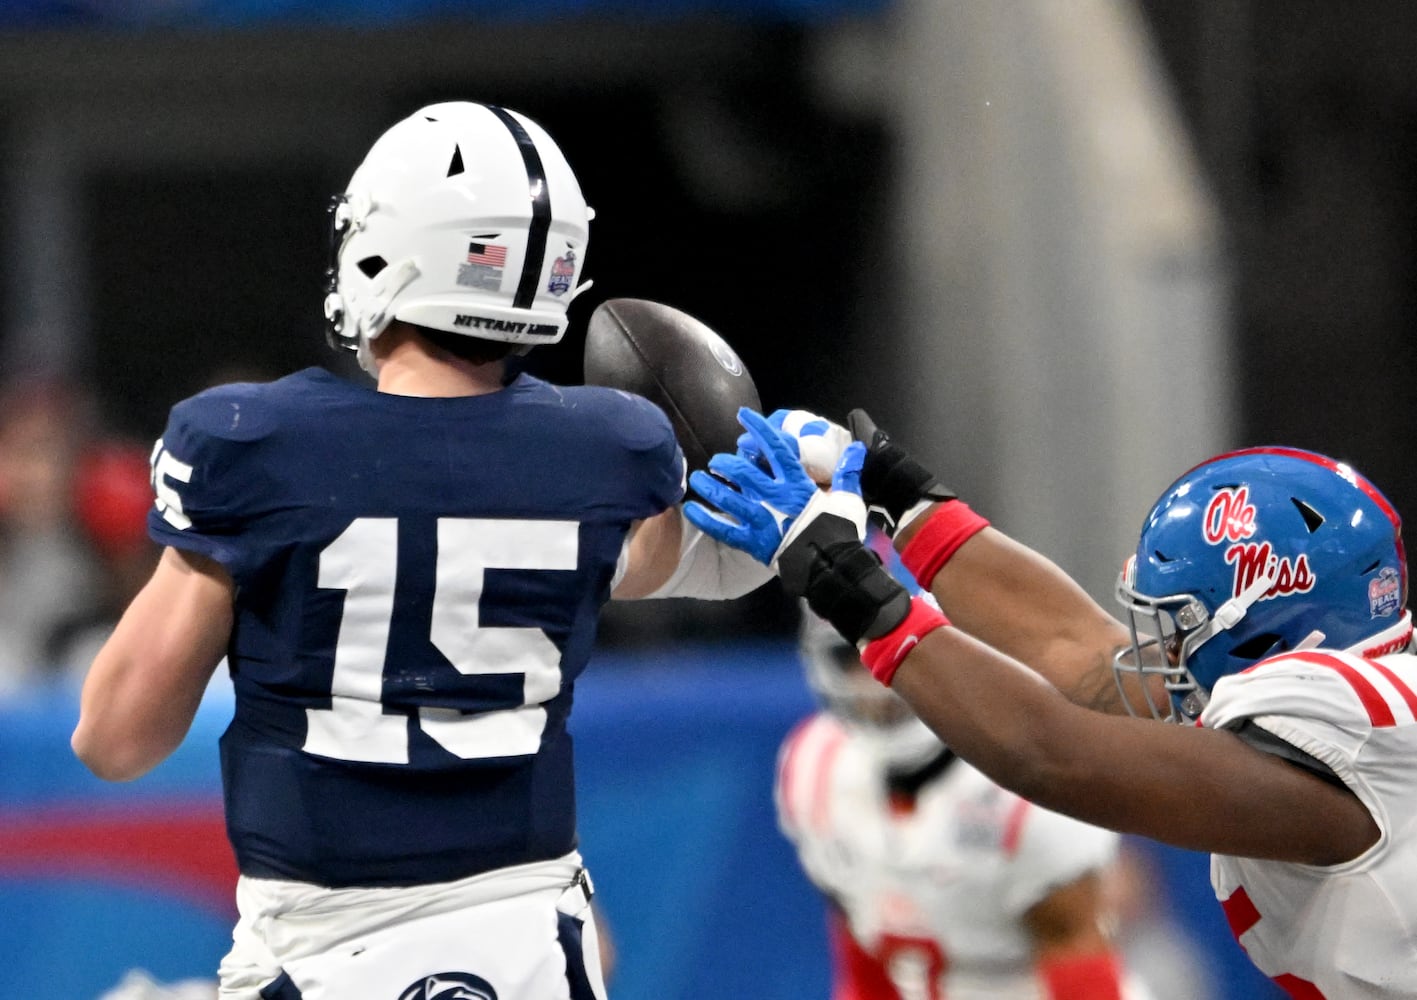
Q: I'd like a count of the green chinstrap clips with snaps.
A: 0